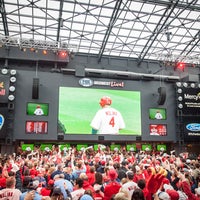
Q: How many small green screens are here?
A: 11